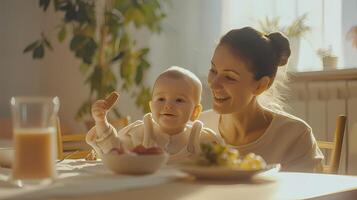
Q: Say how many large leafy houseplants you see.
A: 1